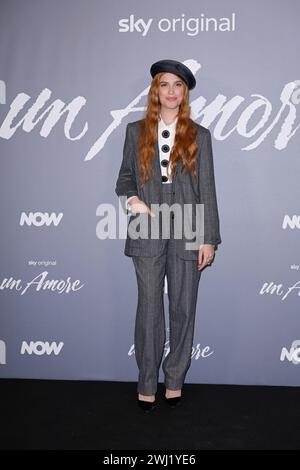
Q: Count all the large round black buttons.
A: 4